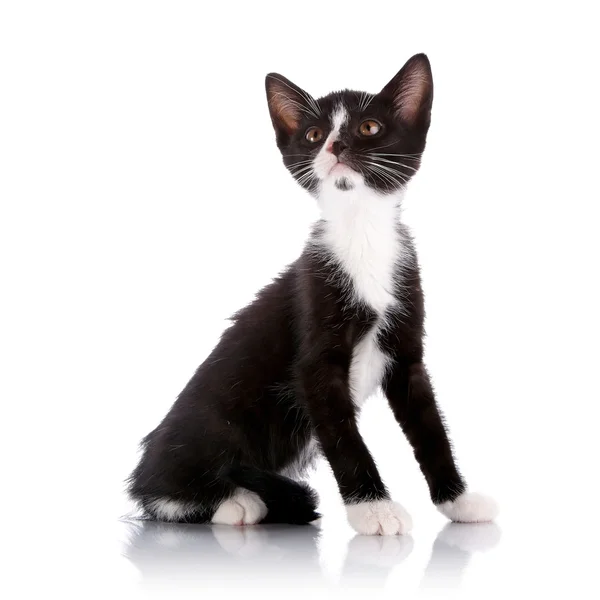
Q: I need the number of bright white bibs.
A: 1